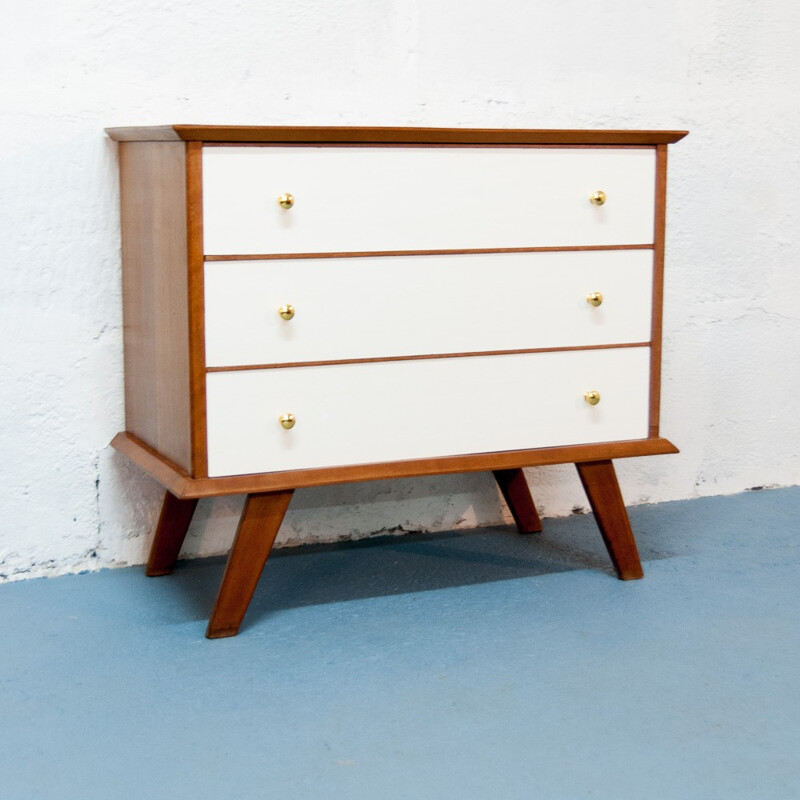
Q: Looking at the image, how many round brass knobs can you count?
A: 6